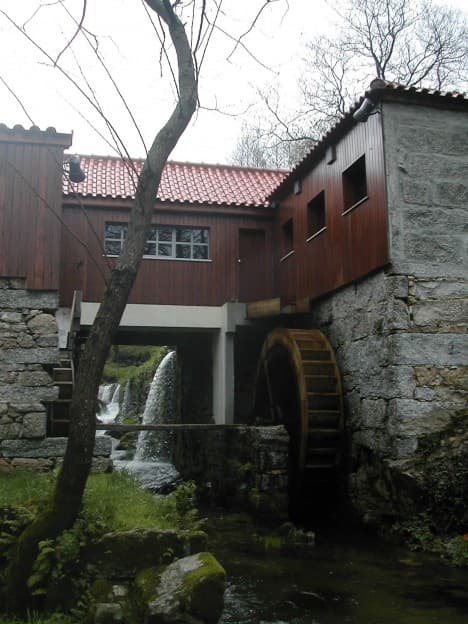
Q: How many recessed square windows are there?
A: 3